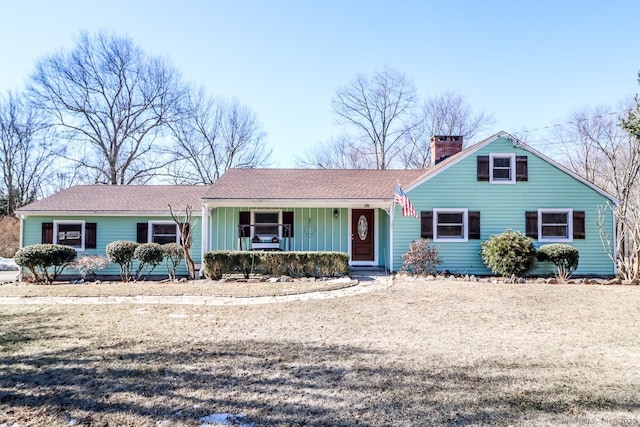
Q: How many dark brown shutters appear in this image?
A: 12